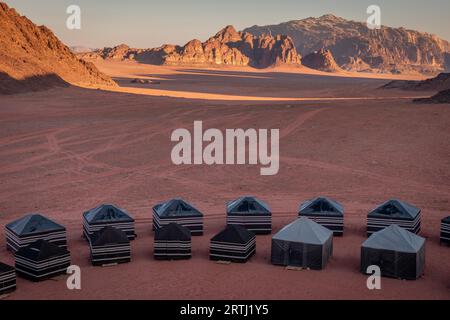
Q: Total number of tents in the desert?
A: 14